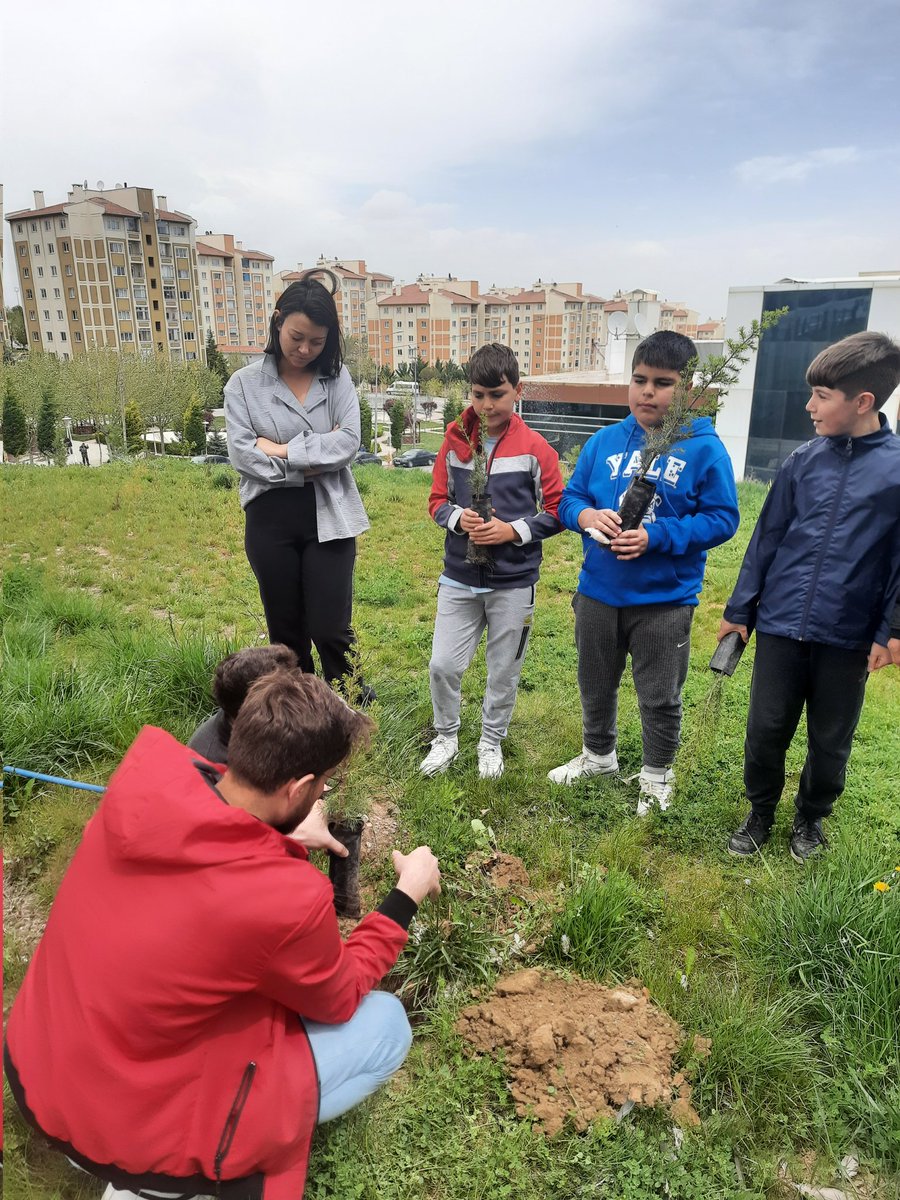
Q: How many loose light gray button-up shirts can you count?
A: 1